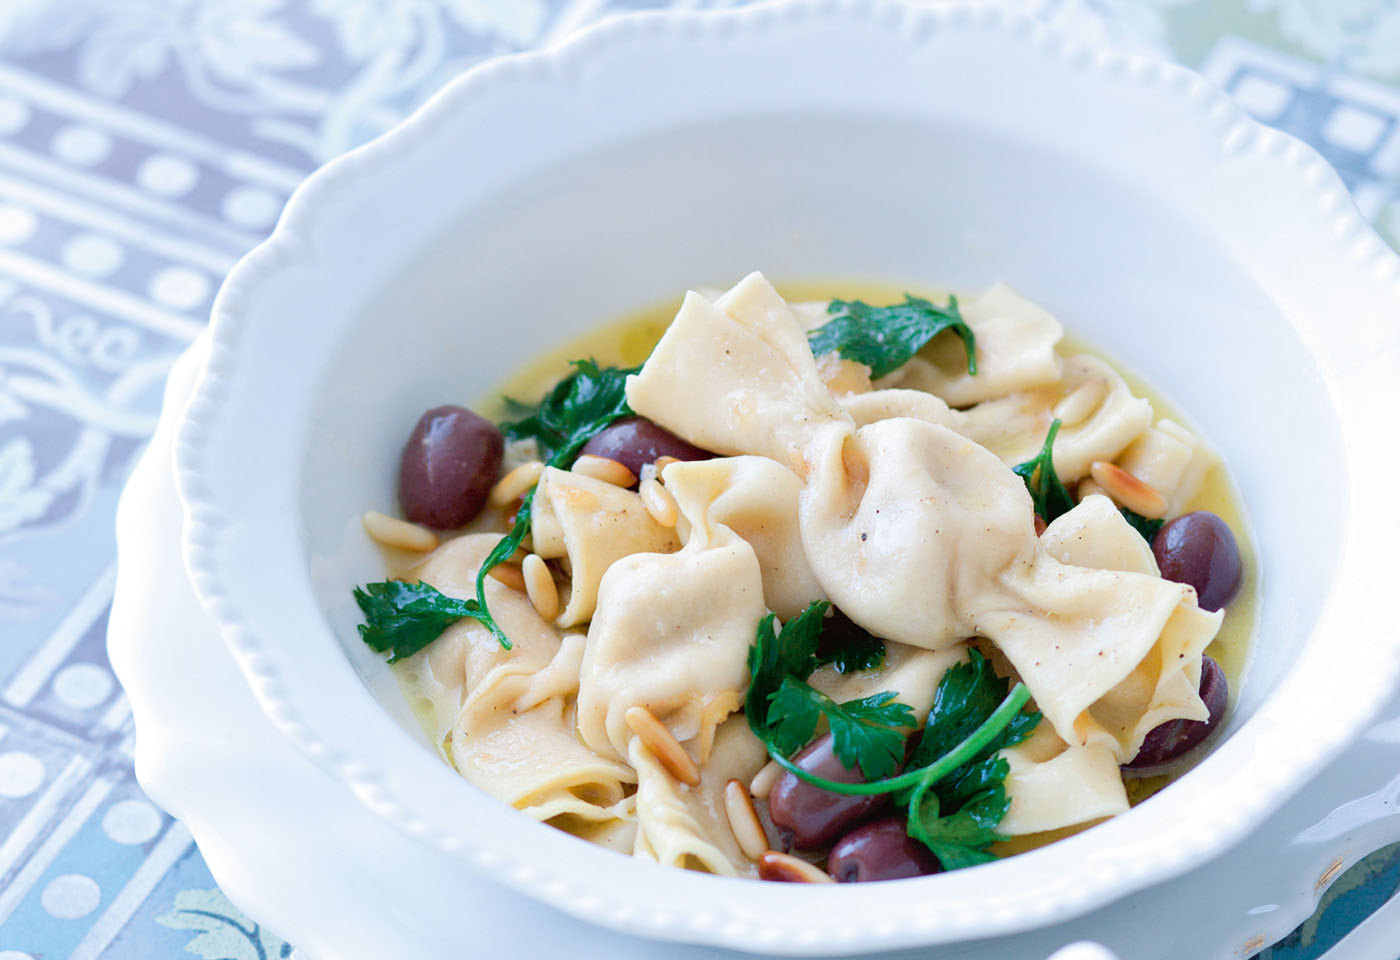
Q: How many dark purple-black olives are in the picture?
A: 6